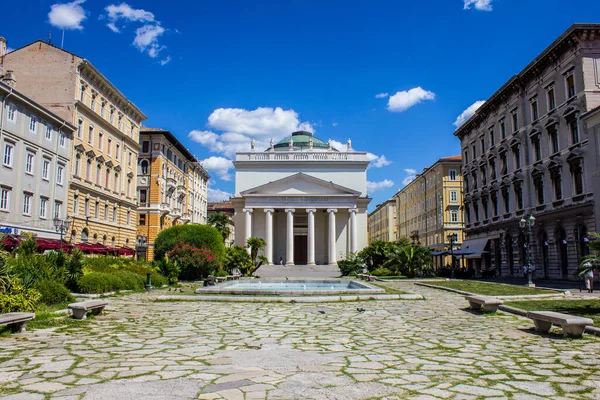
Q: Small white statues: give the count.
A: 6